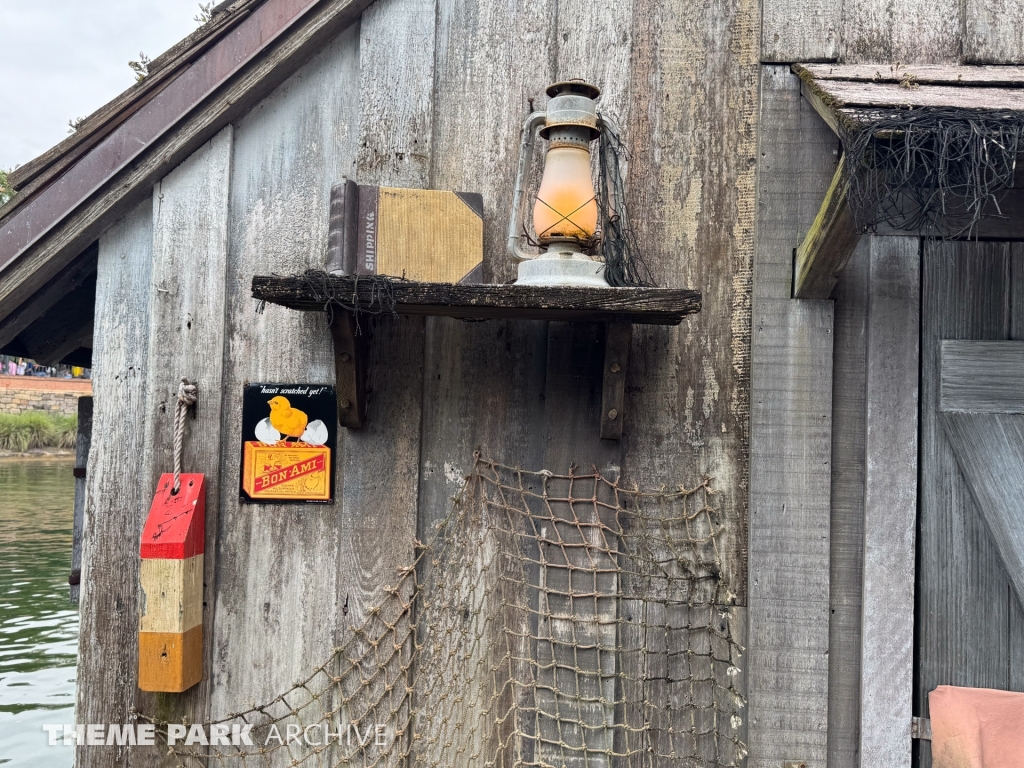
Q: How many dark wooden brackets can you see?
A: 2